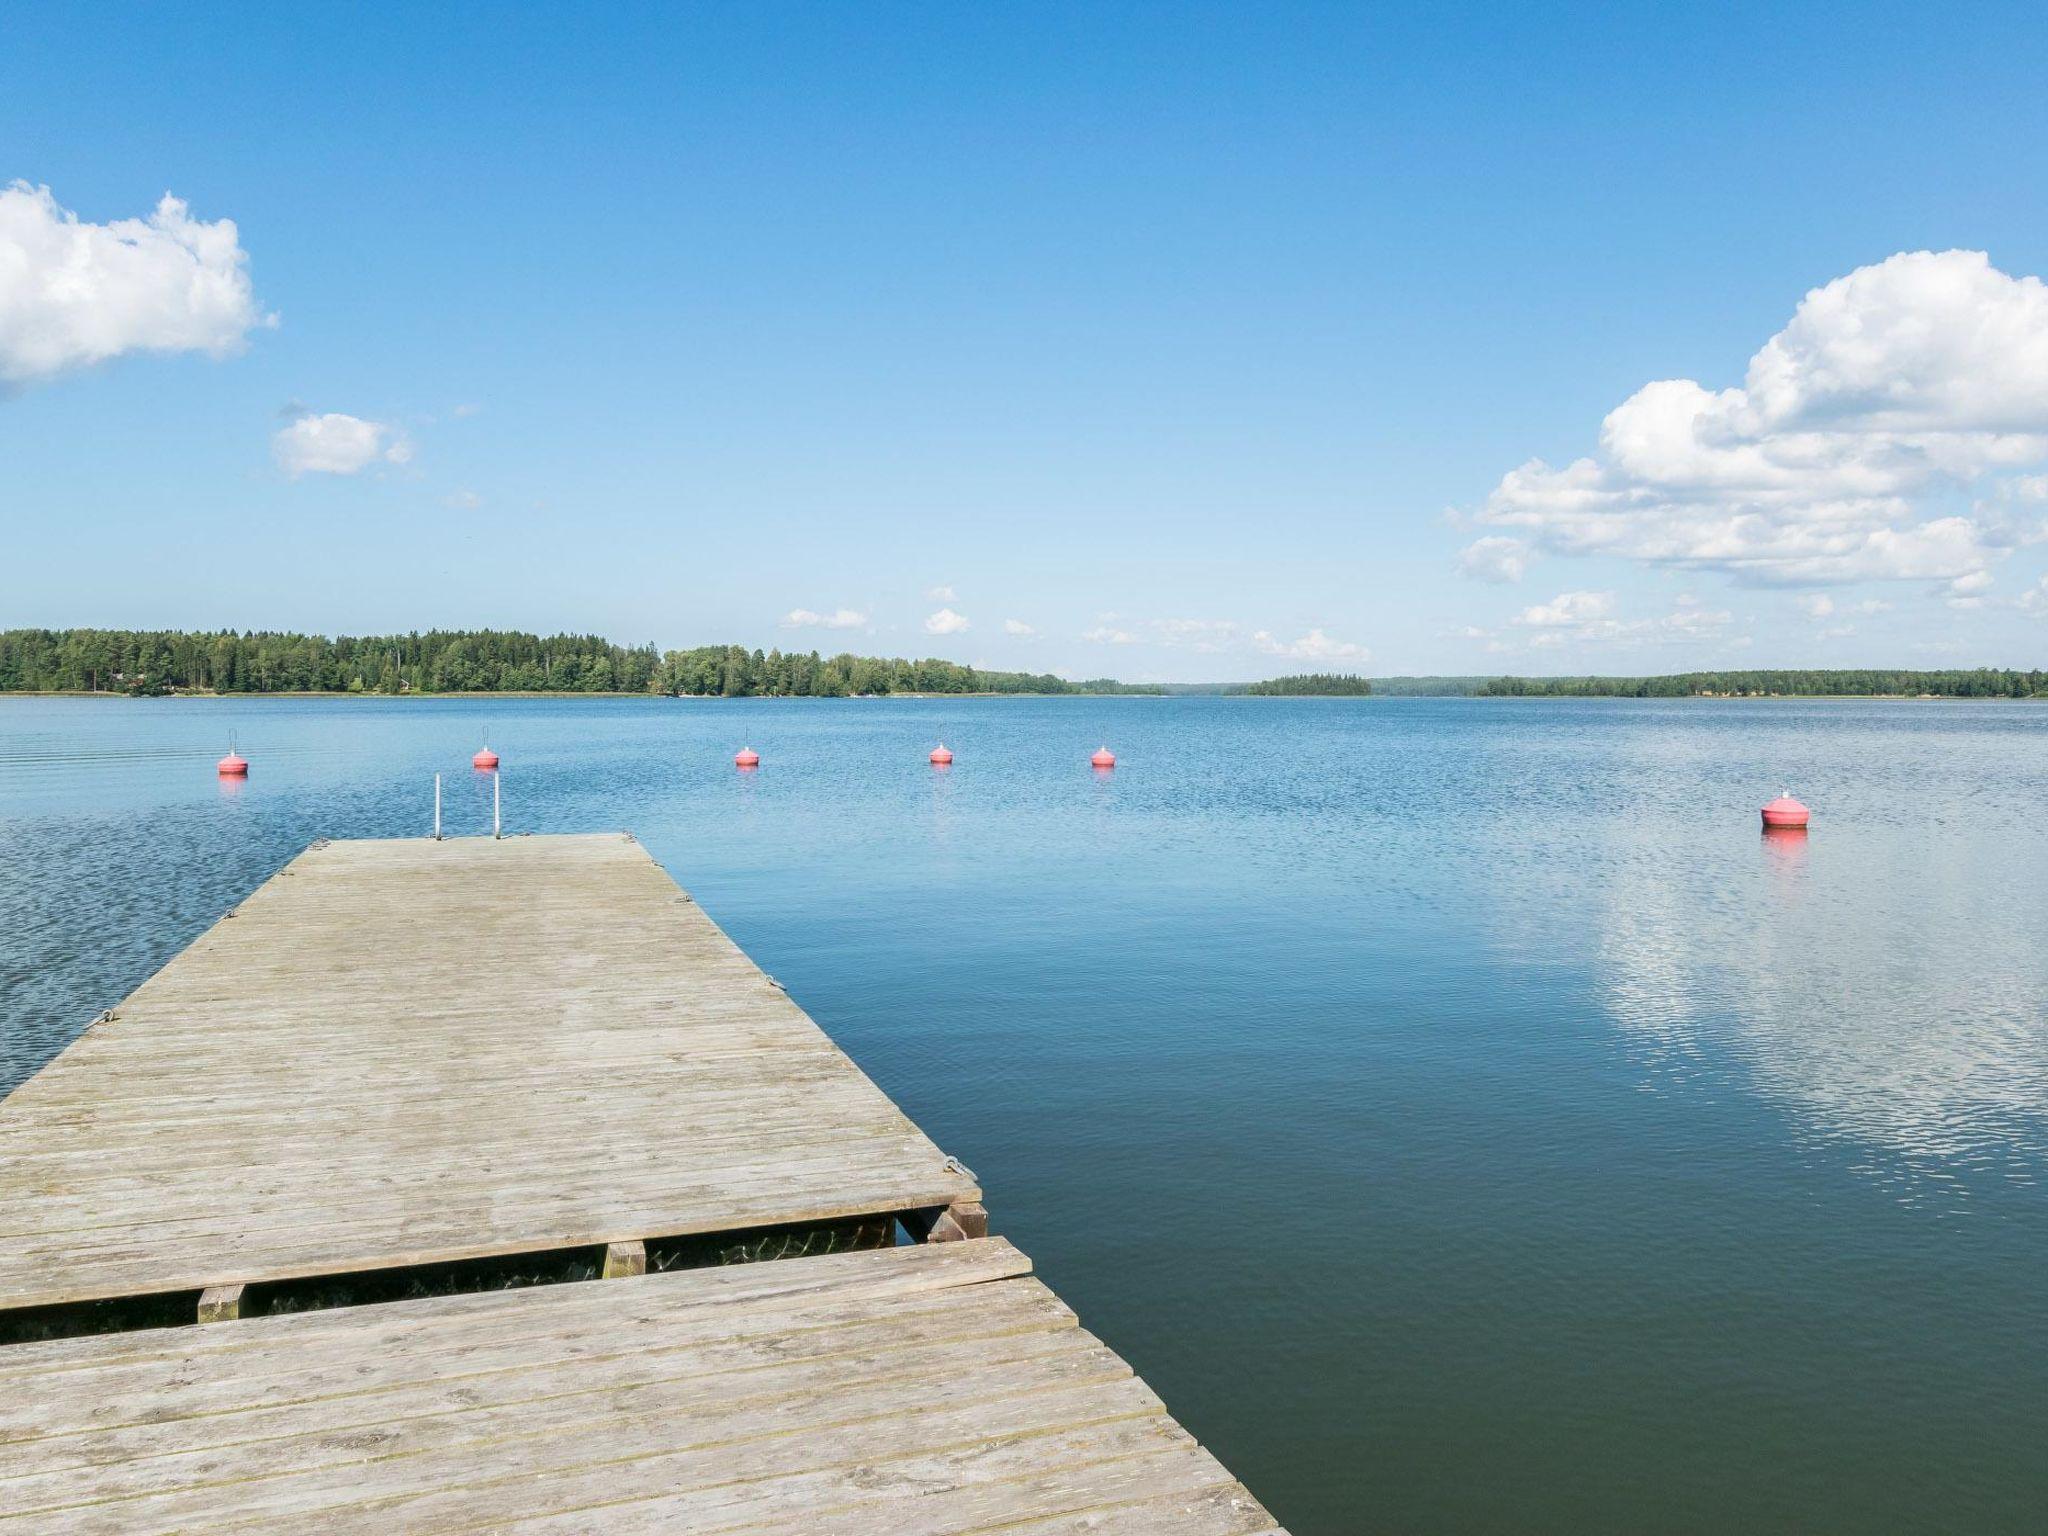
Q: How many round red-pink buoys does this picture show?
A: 6